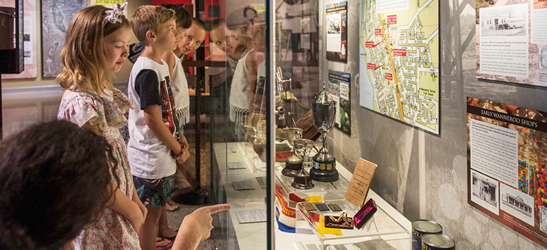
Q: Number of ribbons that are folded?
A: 1